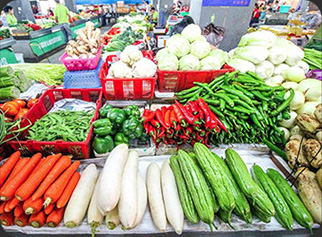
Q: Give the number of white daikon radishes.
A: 8